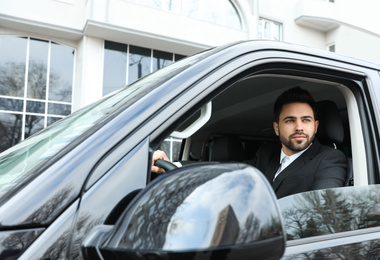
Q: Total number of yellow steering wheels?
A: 0